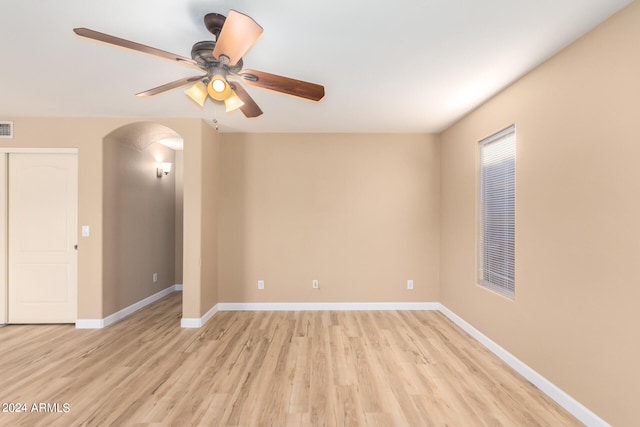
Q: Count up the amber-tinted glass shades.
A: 3